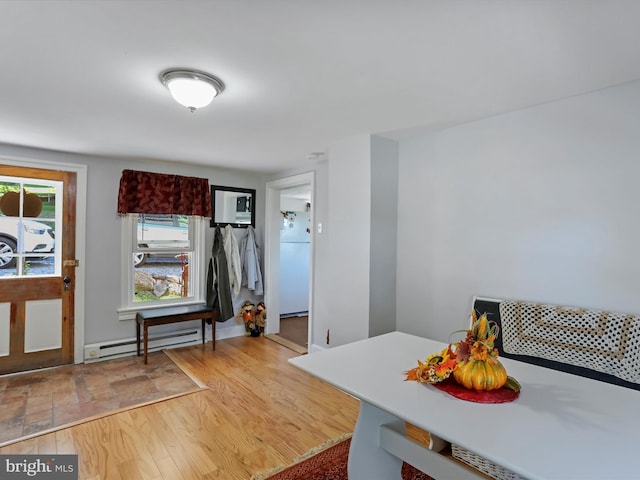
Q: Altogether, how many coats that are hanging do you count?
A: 3